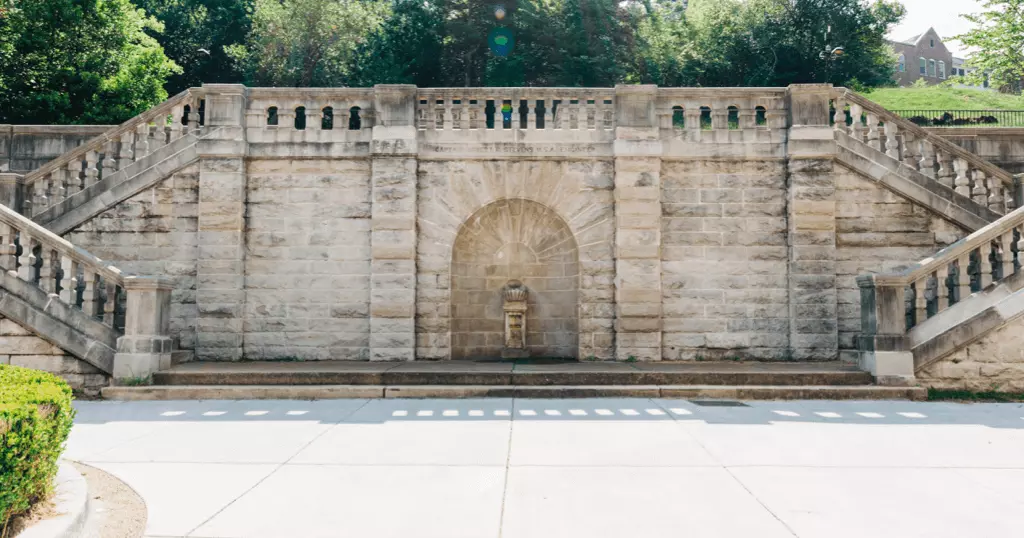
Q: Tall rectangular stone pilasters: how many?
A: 4